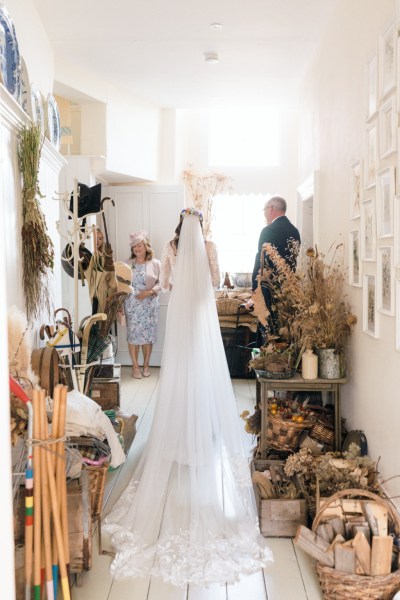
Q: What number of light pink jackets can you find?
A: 1